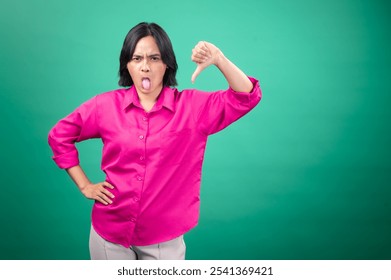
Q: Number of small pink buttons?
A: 6